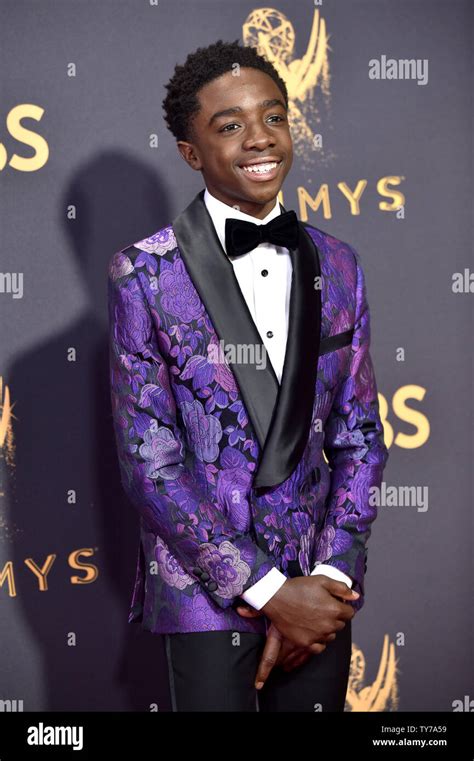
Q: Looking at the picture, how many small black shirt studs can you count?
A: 2